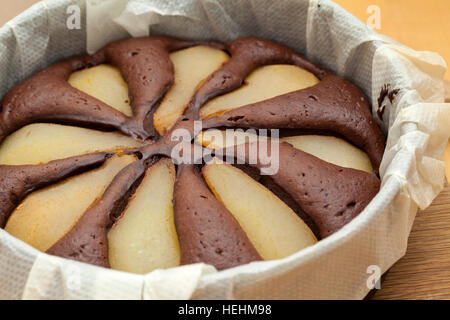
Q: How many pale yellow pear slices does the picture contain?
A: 8